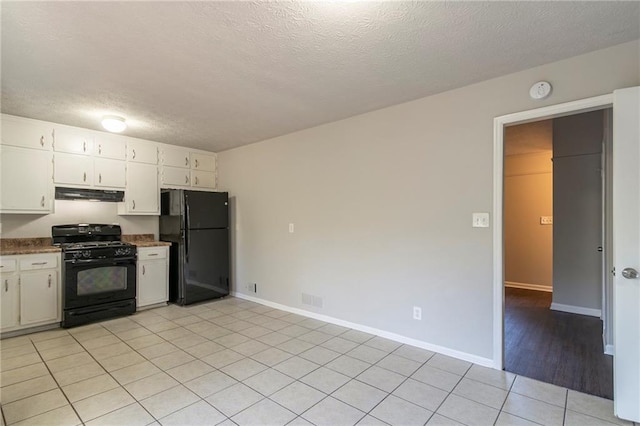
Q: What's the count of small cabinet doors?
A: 10